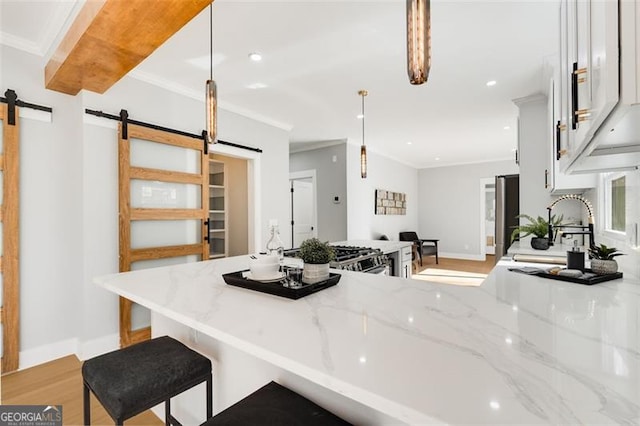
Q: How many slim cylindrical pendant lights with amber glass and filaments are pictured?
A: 3